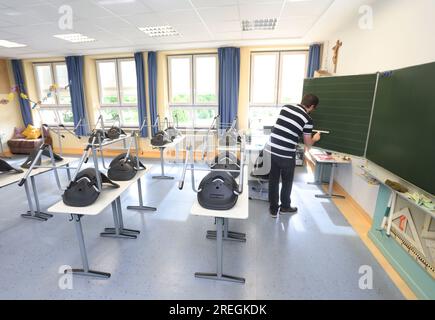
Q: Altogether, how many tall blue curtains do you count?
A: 6